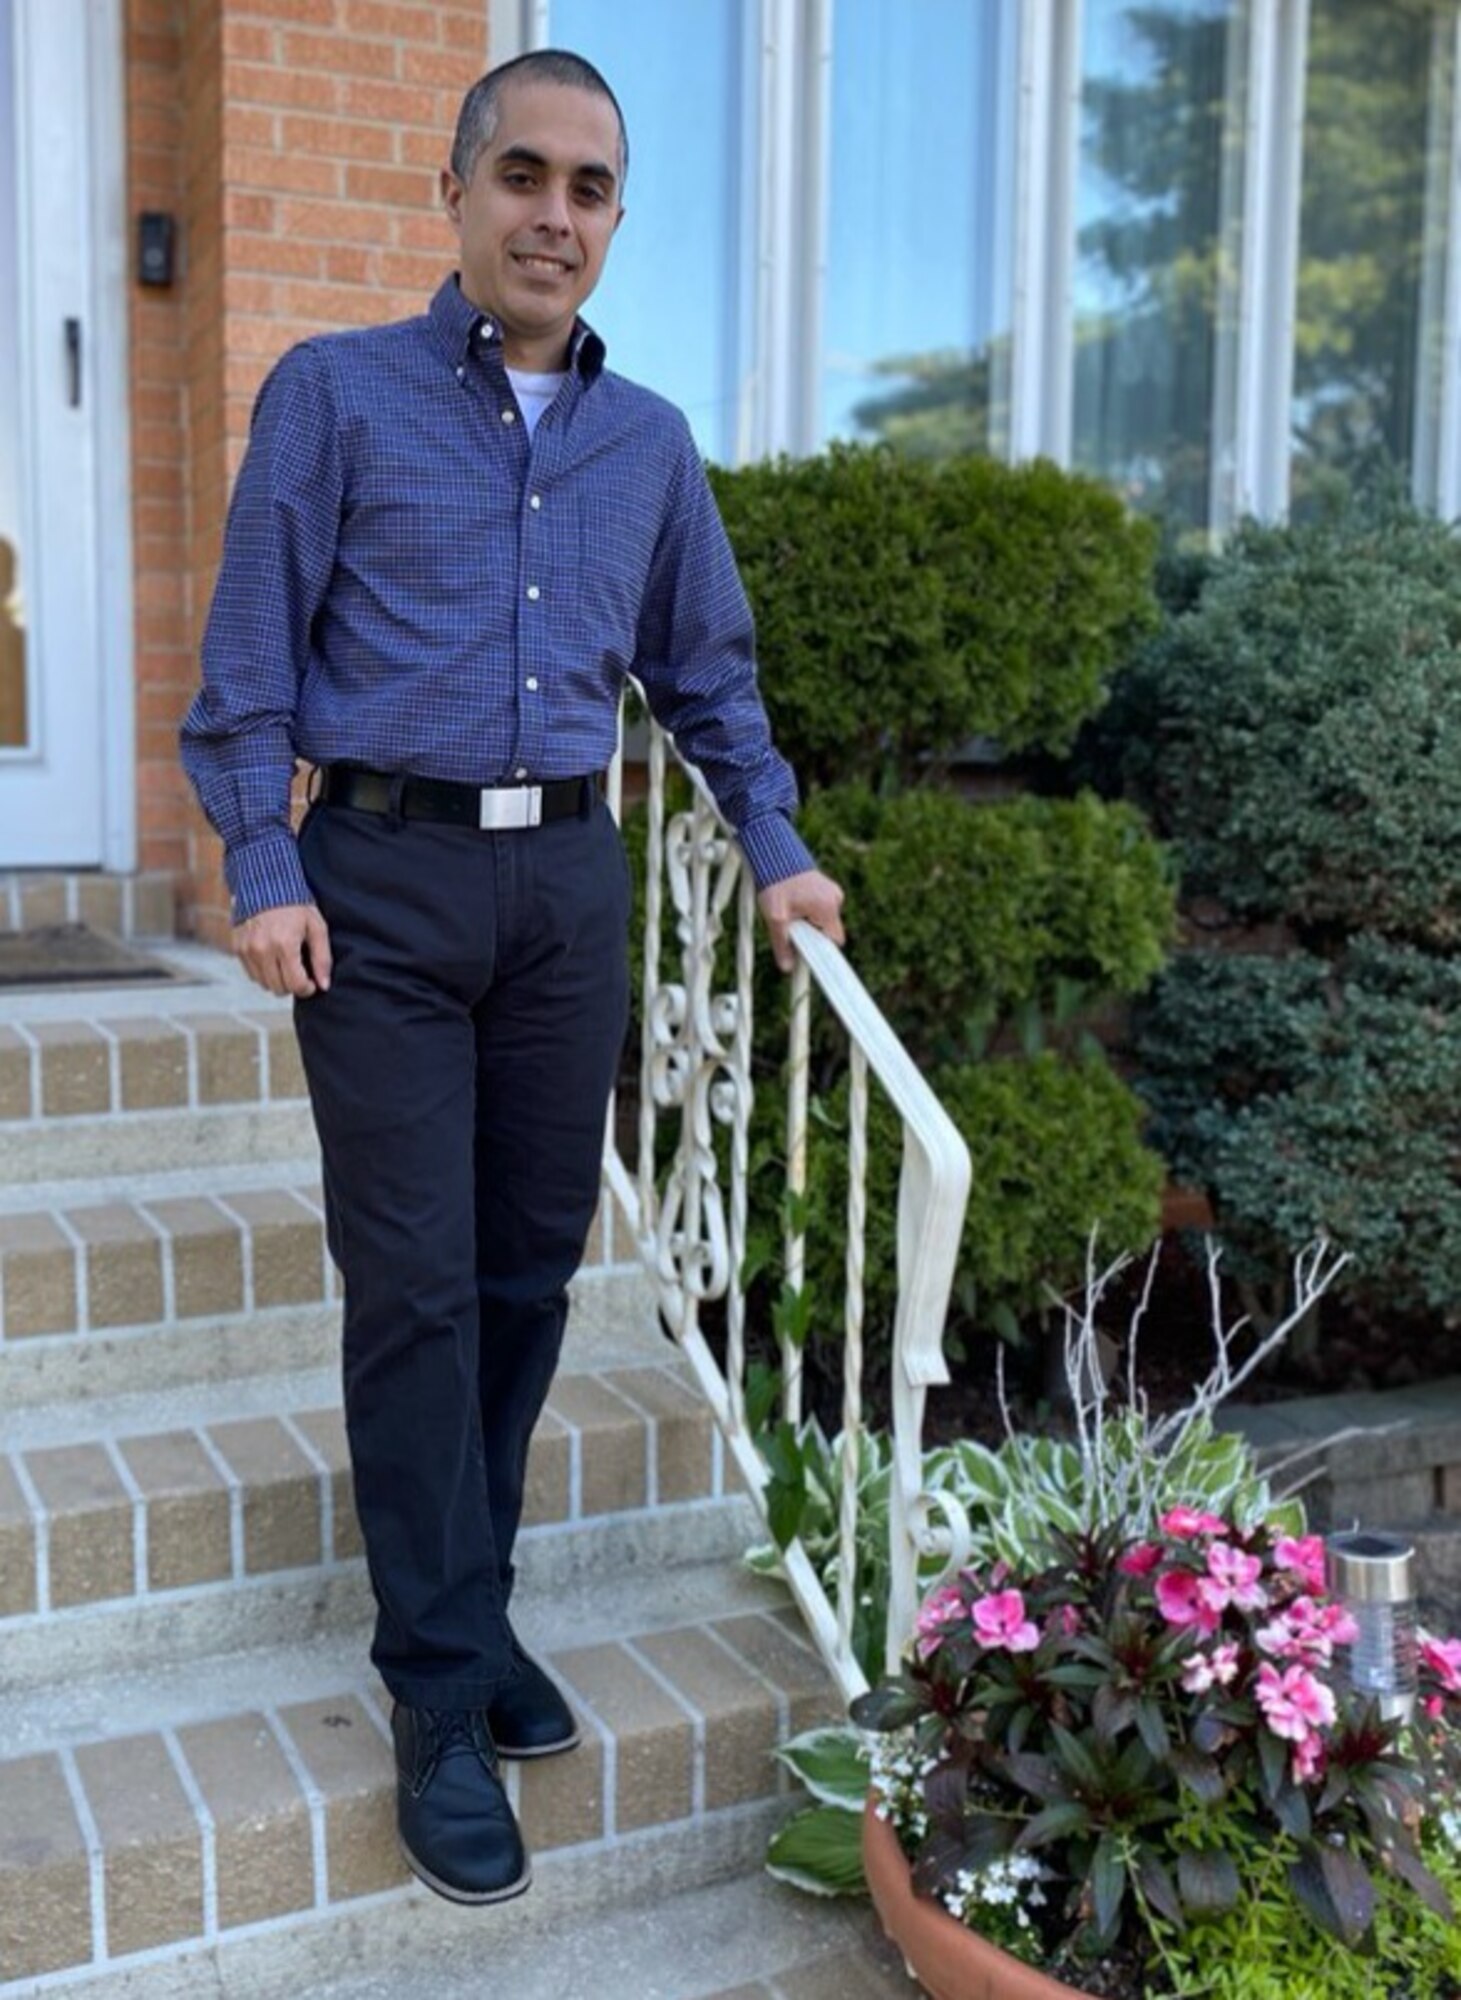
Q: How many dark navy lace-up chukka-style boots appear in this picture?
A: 2